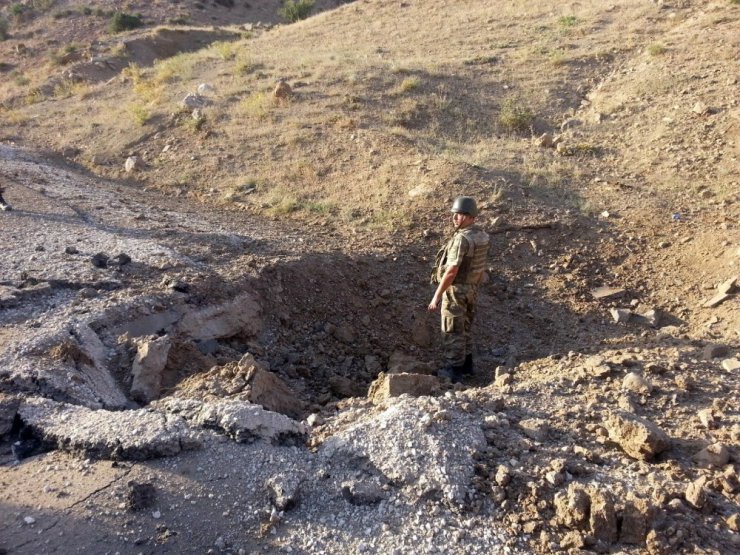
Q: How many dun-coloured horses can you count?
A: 0